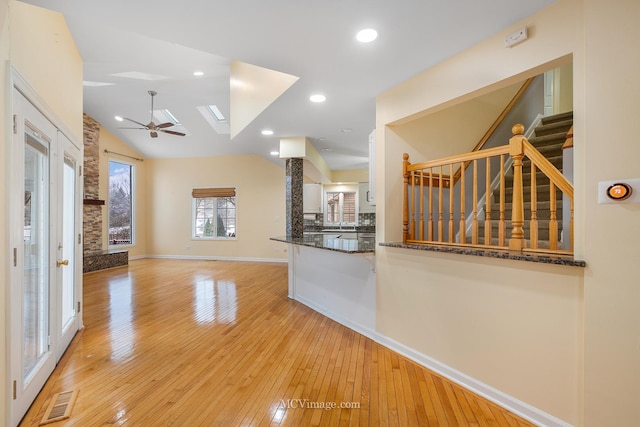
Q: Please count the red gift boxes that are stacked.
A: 0